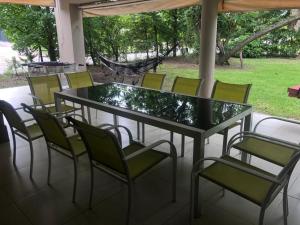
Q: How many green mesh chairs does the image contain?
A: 10